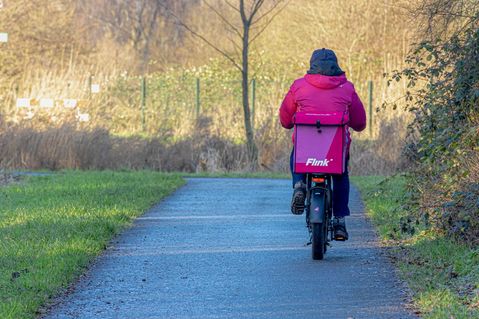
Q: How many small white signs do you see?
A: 6